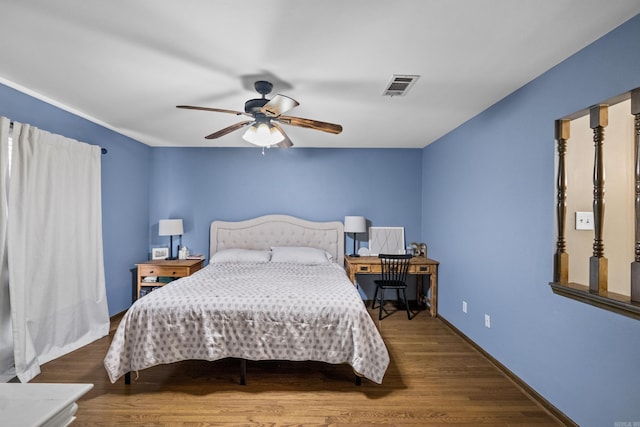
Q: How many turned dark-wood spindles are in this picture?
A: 3